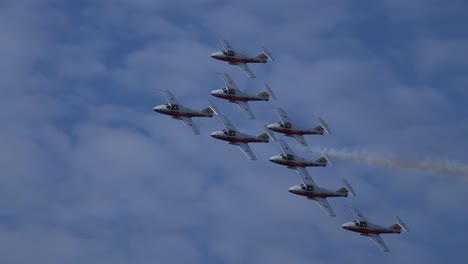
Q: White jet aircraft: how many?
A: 8